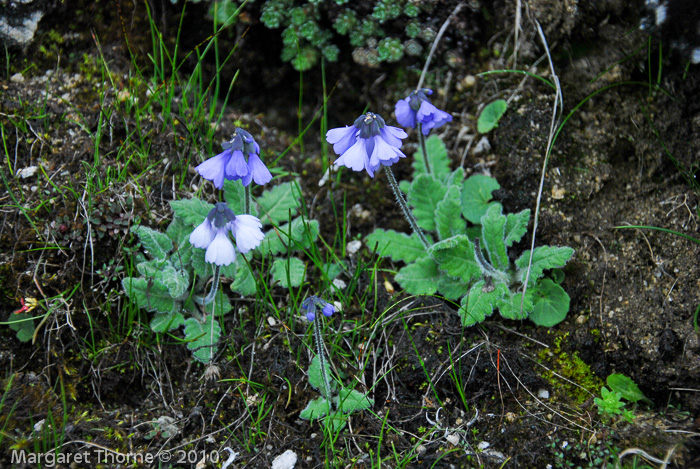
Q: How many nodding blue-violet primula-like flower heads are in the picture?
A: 5